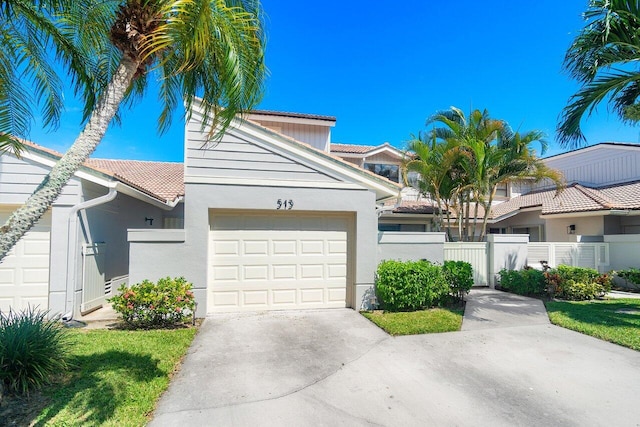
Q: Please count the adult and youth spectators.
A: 0